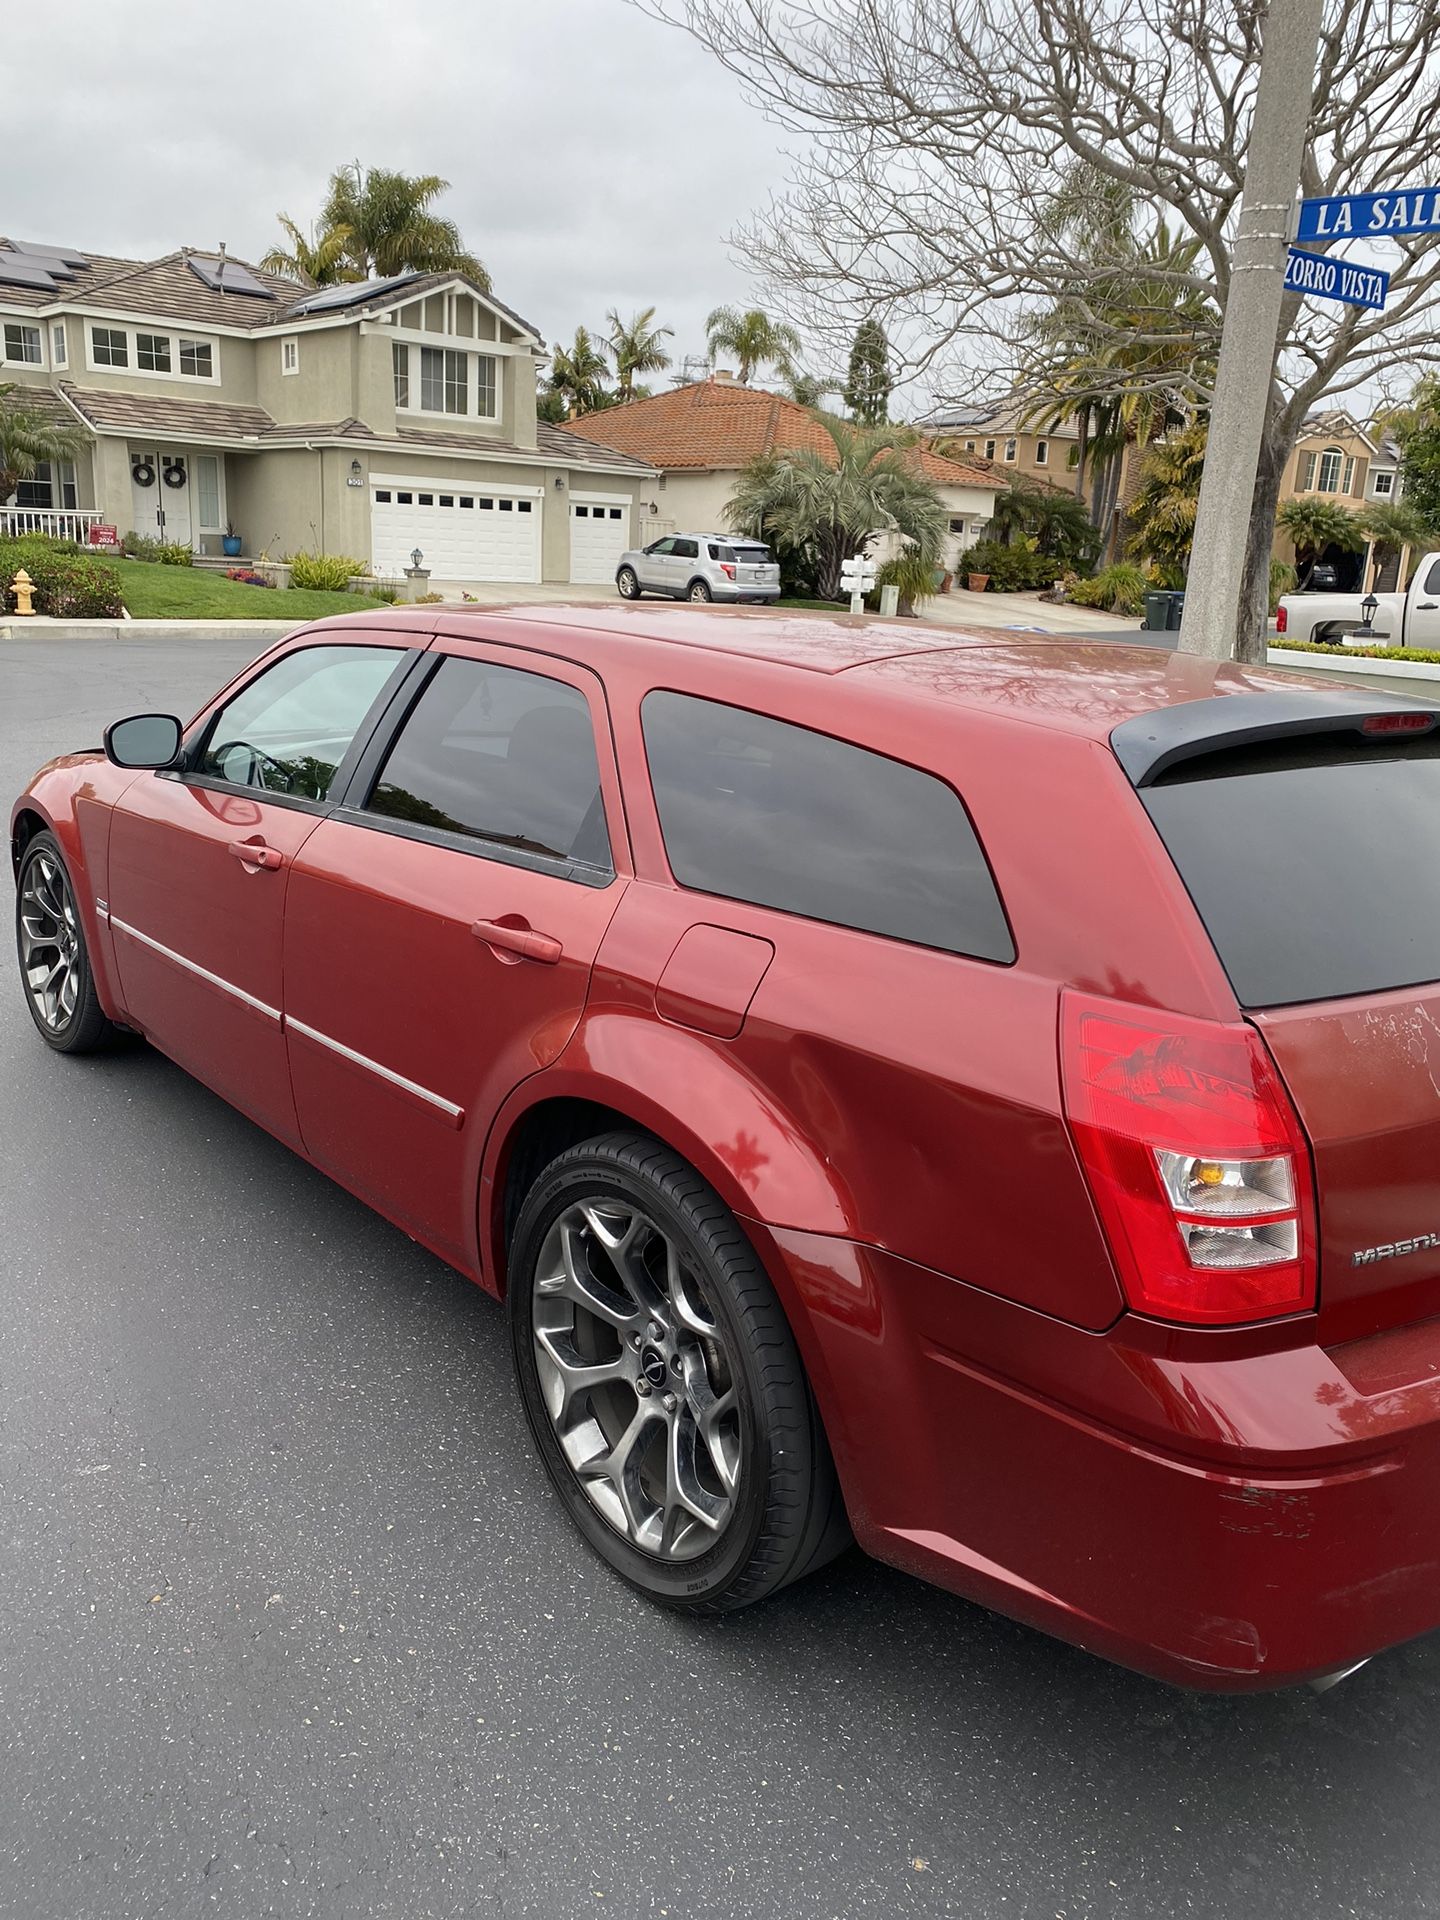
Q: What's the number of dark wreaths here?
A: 2